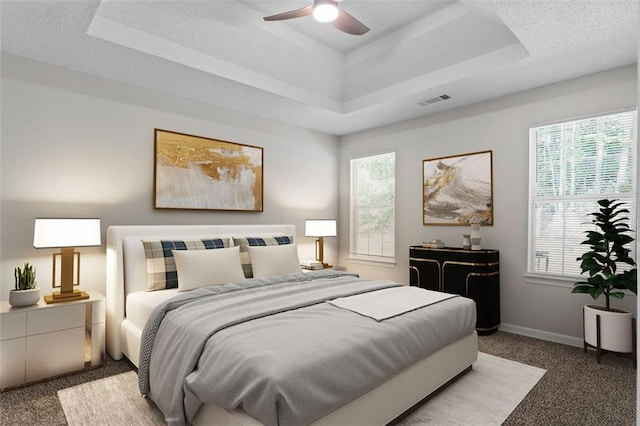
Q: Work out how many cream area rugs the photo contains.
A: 1